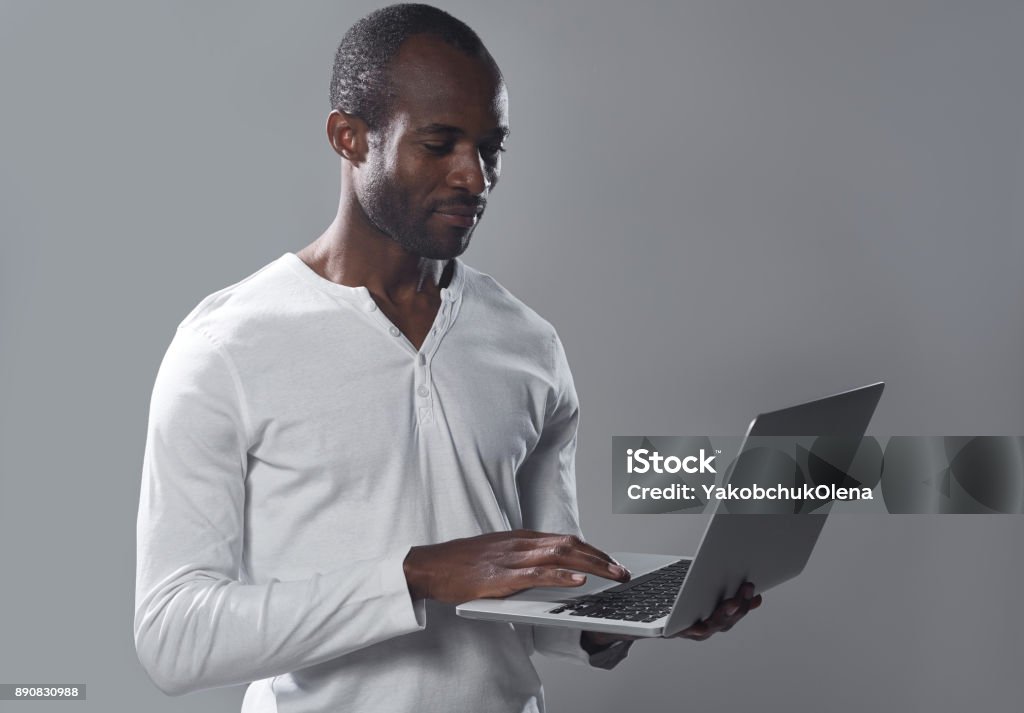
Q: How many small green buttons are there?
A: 0